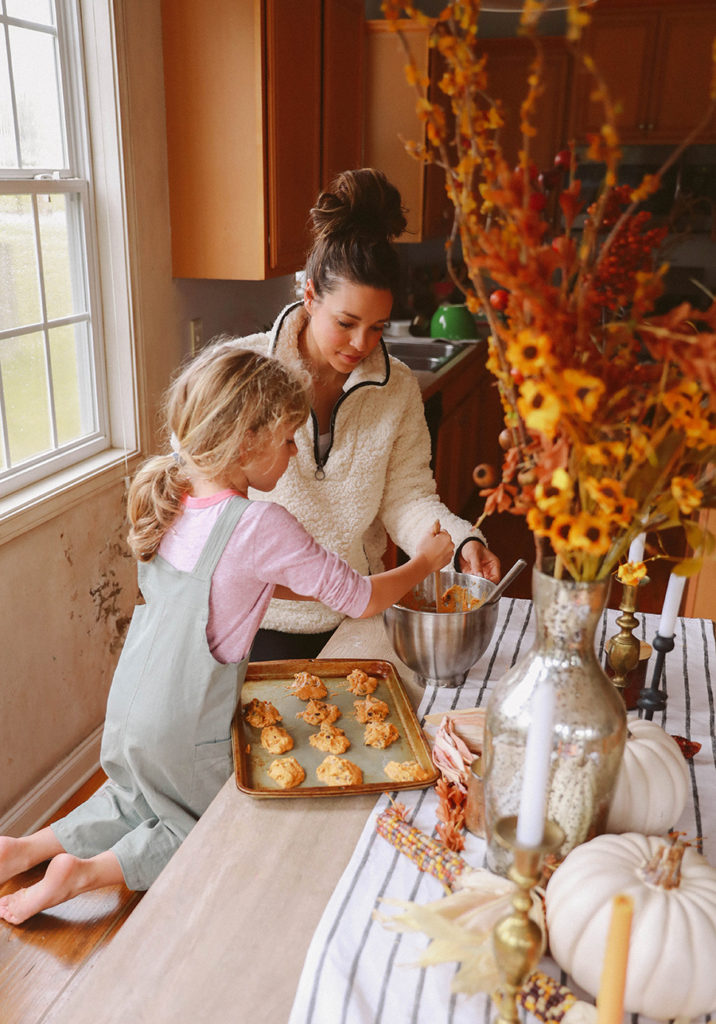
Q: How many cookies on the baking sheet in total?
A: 11